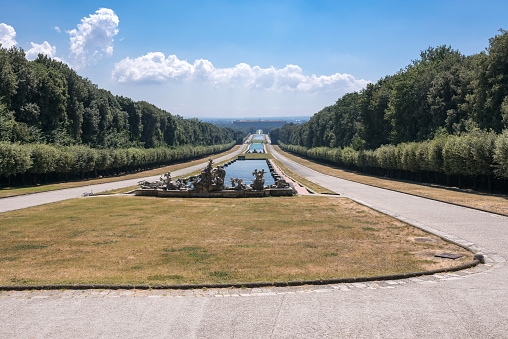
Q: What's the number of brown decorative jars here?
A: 0